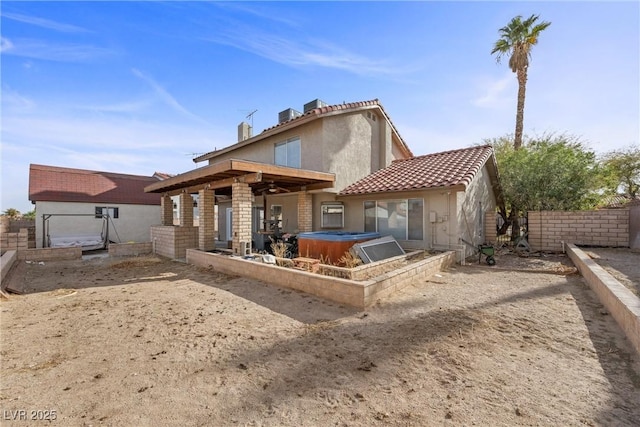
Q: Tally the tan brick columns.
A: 5